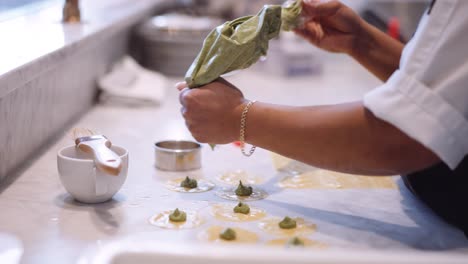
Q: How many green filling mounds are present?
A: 7